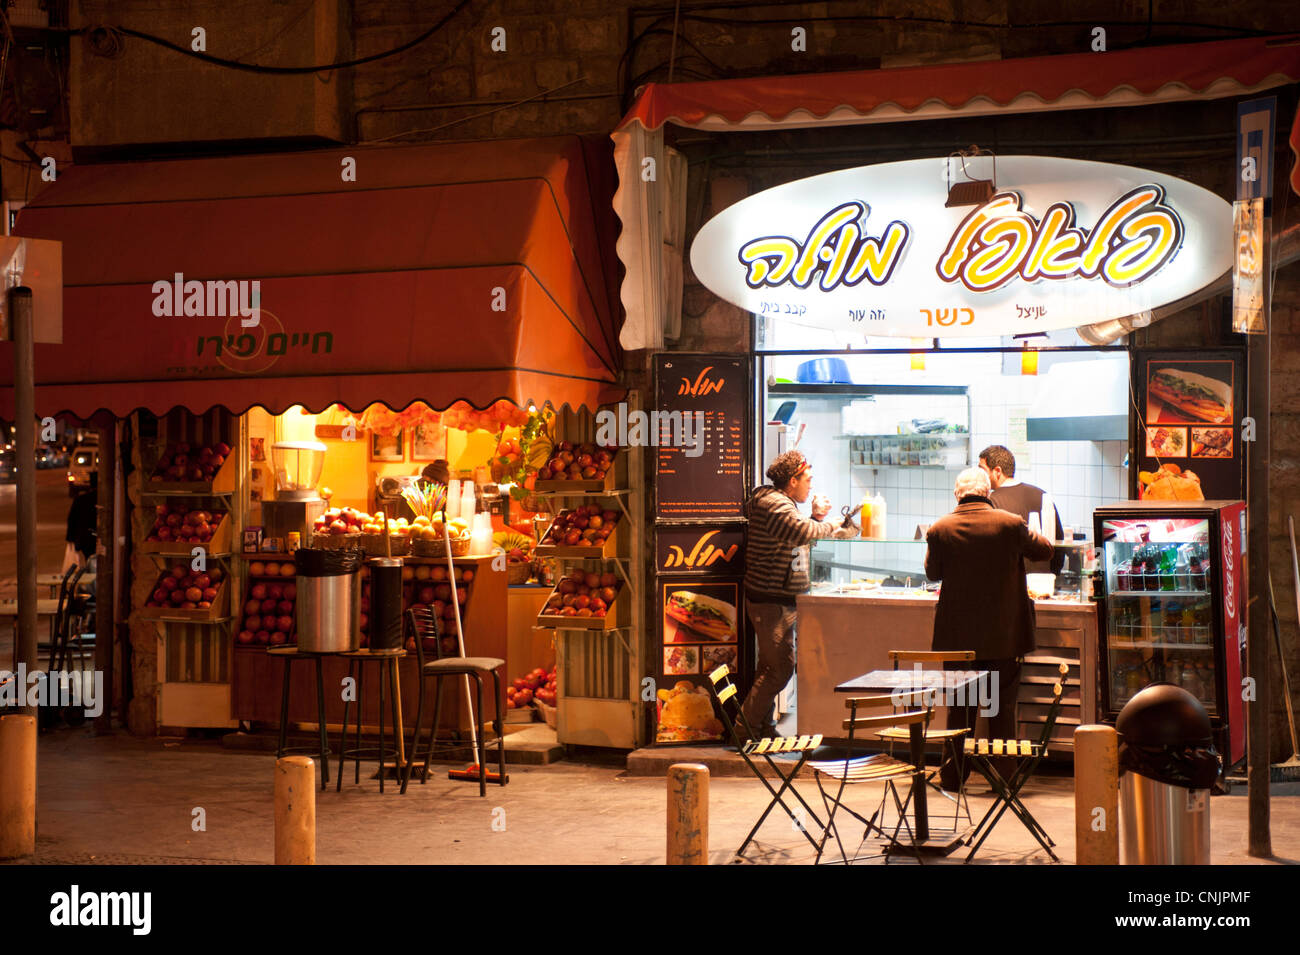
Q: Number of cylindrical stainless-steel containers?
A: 2